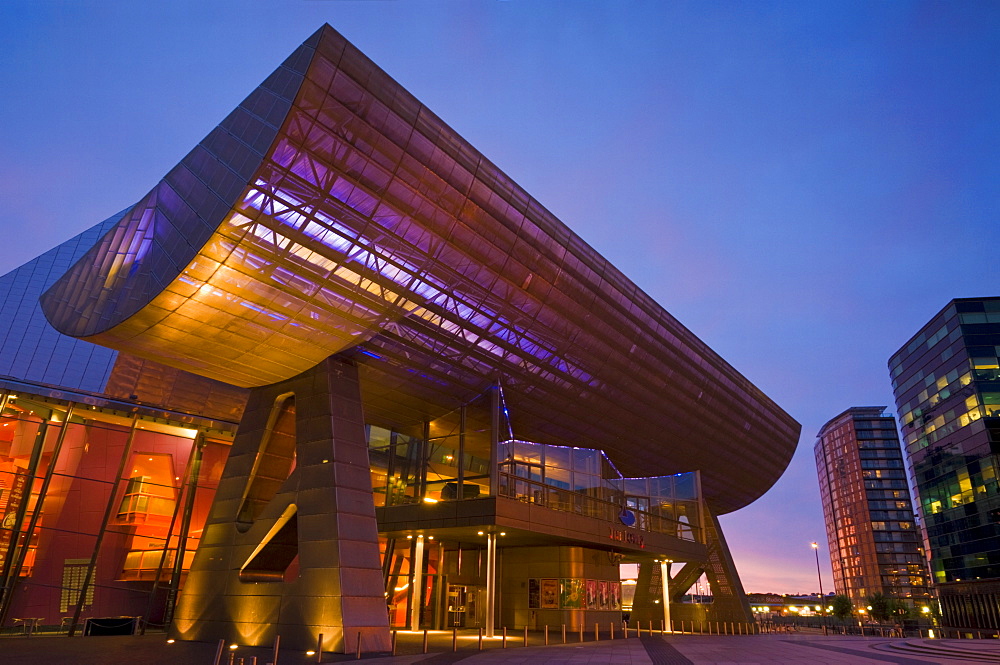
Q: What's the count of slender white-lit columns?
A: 3